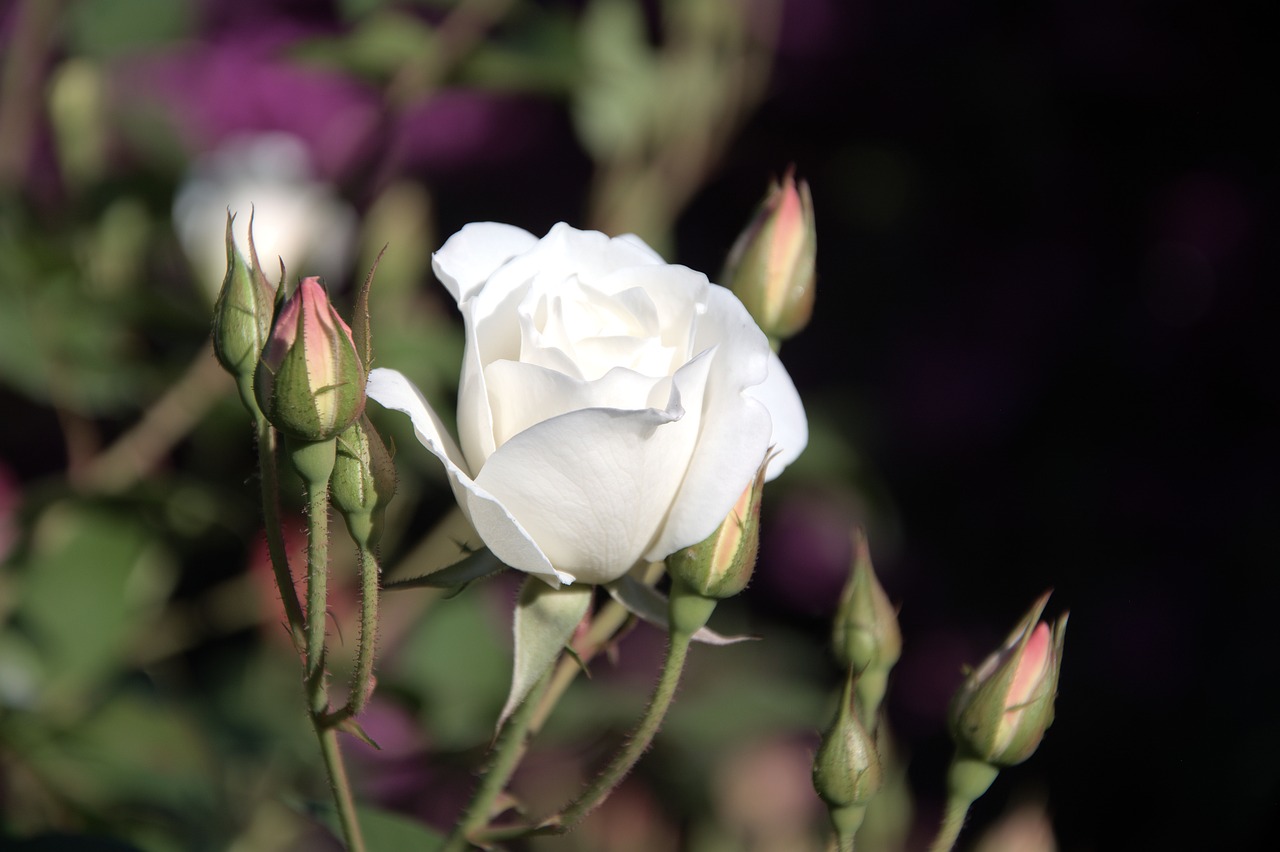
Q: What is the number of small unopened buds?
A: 8